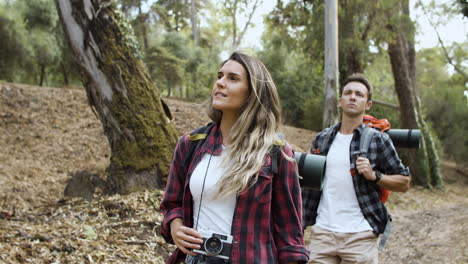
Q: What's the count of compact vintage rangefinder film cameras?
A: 1